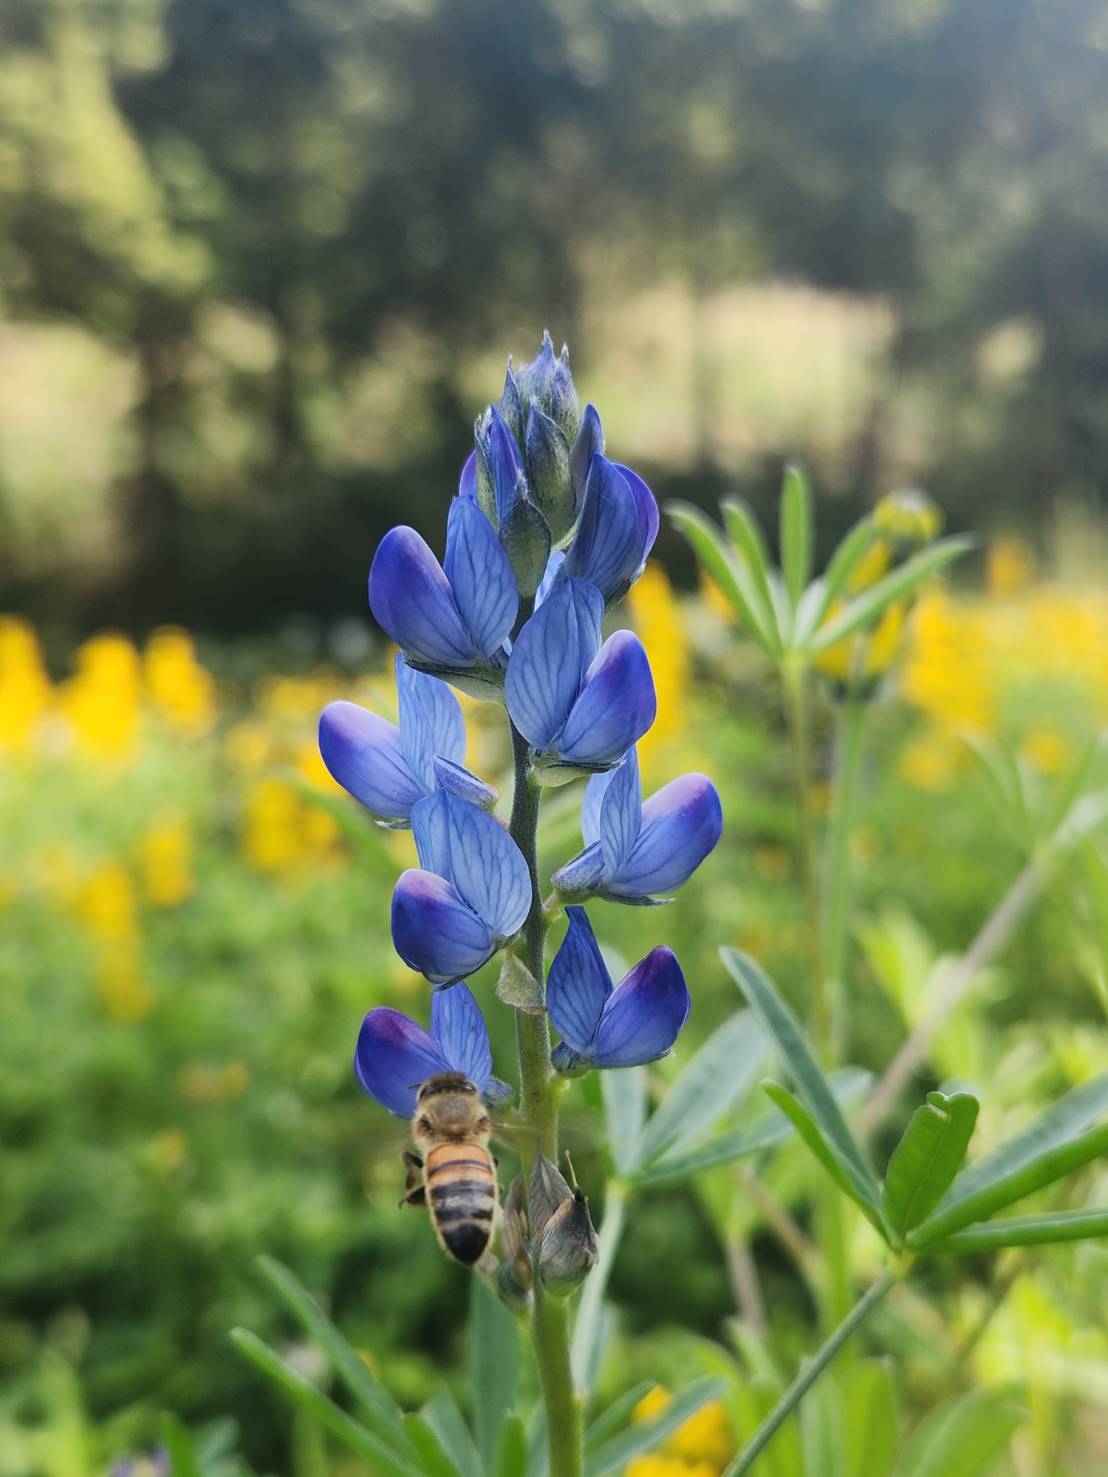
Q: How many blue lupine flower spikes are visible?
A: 1